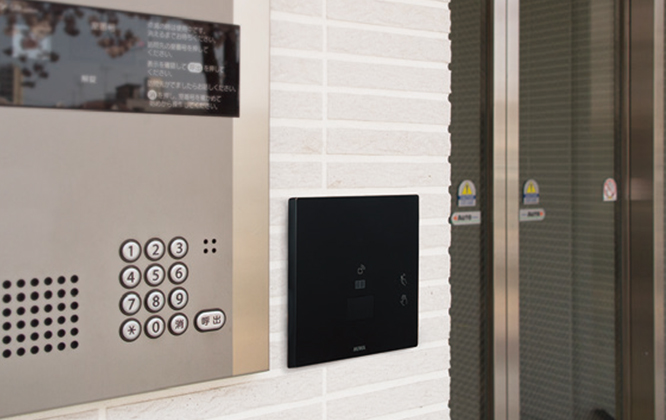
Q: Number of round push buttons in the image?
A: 12